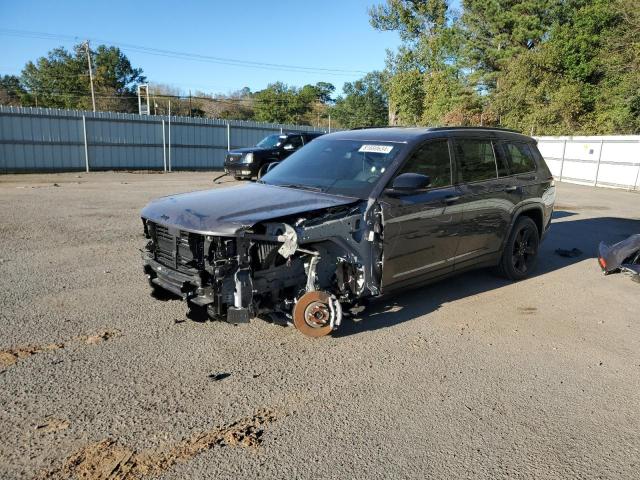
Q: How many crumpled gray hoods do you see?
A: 1